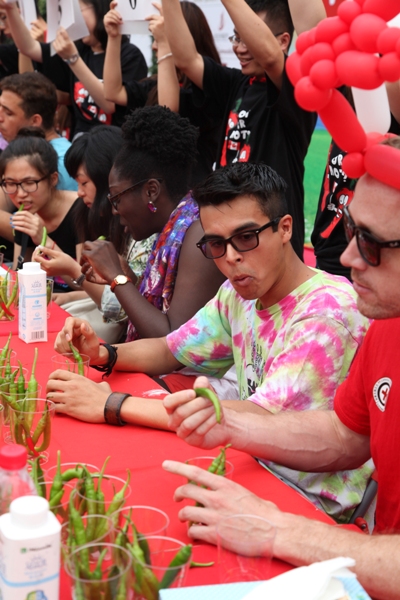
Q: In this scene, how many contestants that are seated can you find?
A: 6